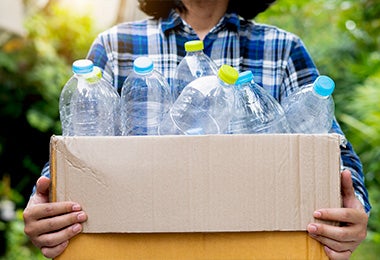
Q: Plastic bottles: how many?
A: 7